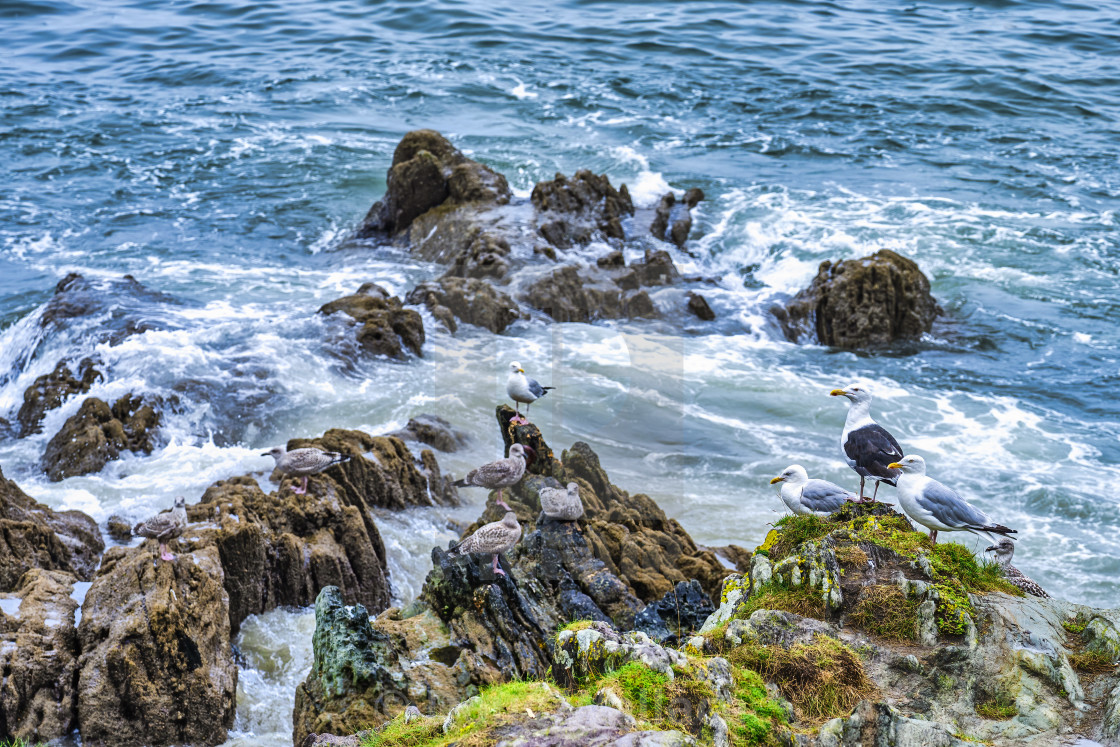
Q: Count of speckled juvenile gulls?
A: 6